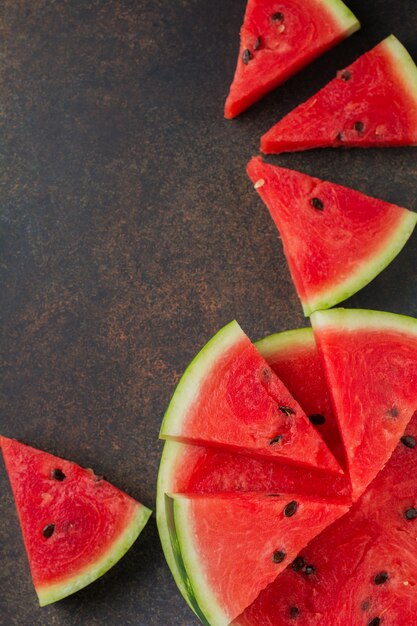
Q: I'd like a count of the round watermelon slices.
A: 1